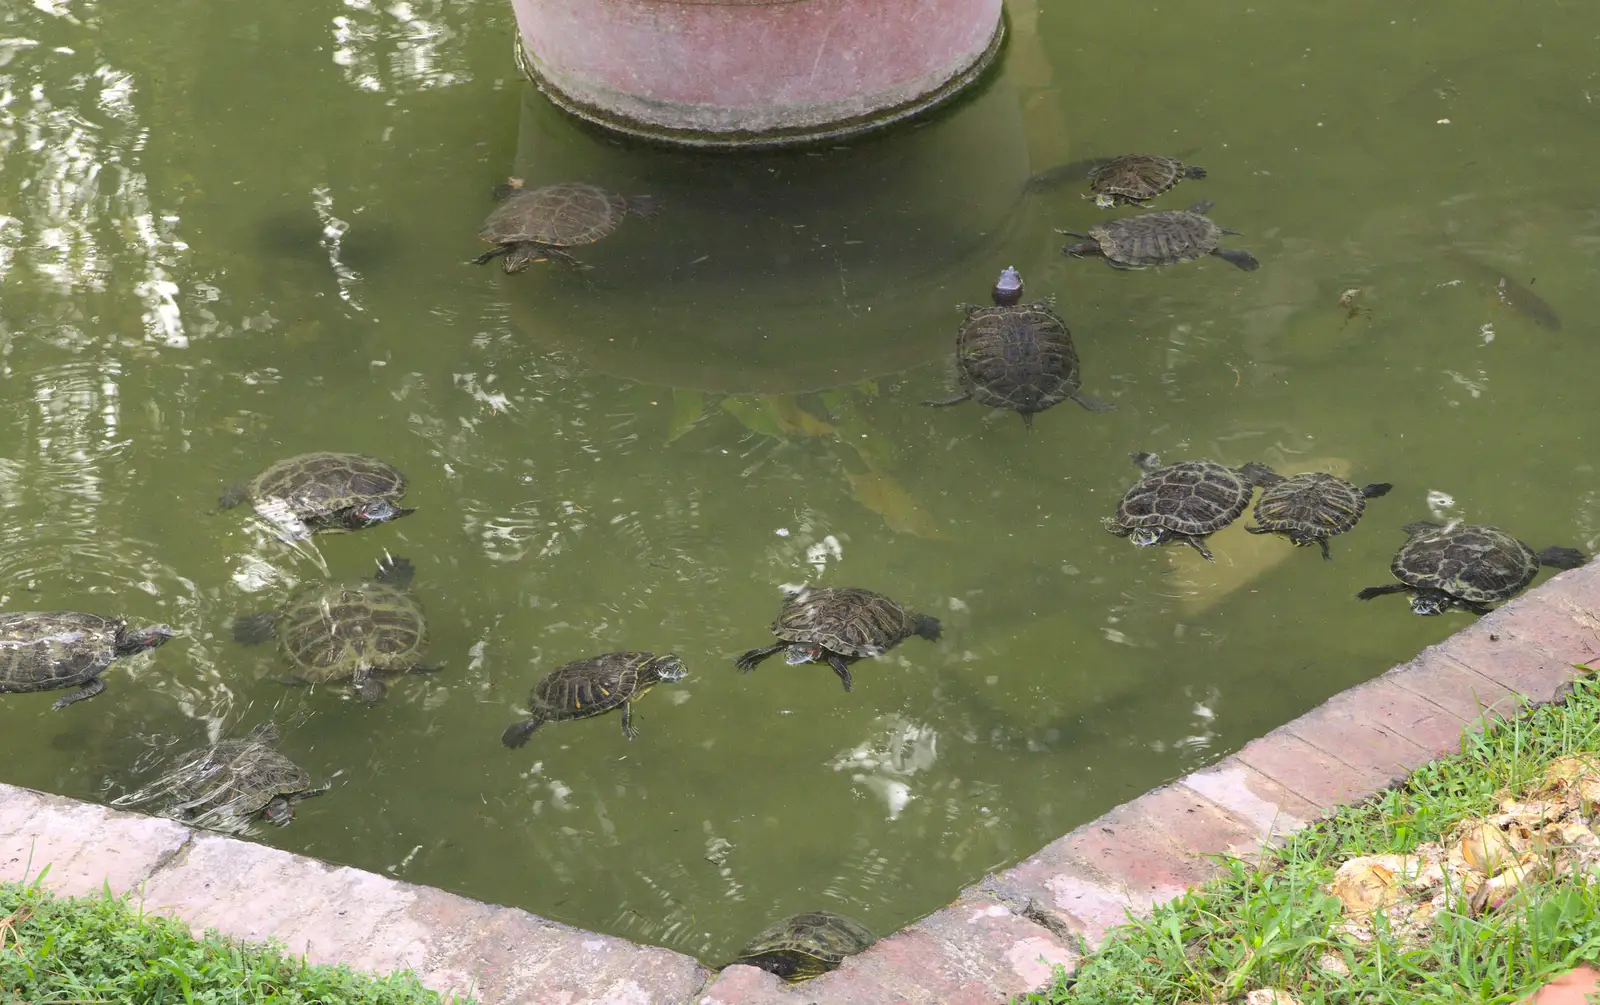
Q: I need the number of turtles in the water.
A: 14